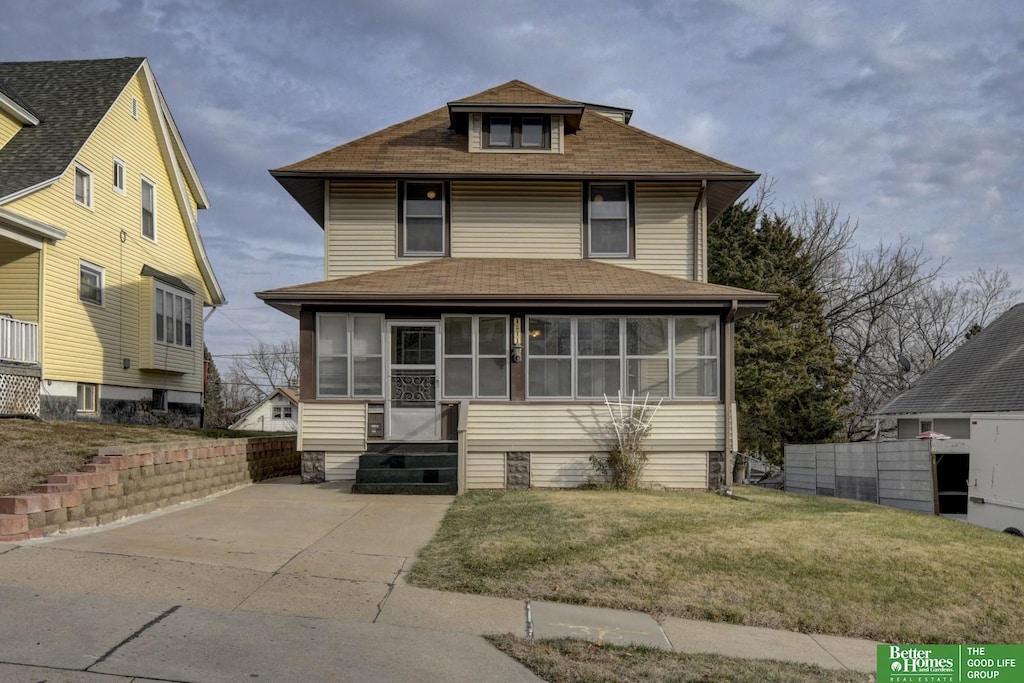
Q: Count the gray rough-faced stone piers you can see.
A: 3